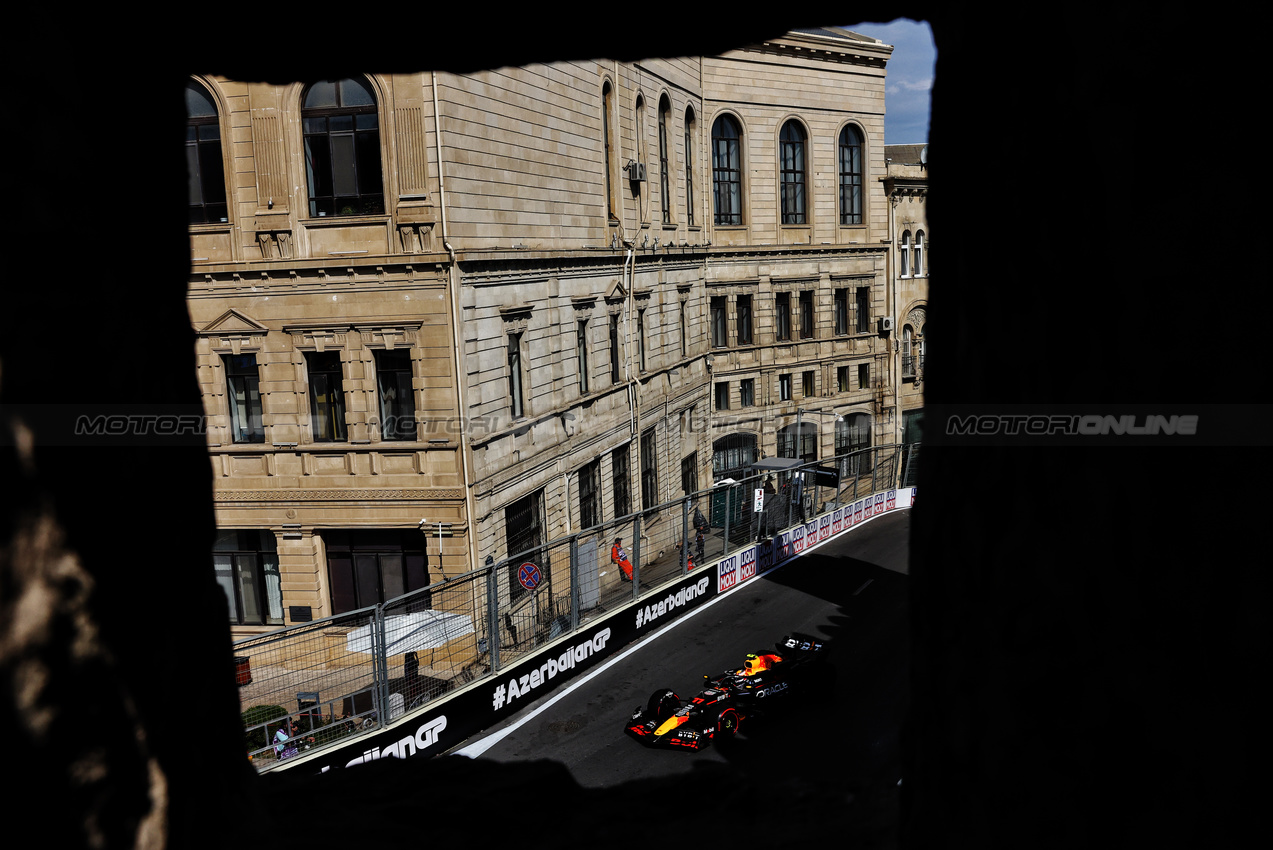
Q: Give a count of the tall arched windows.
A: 9